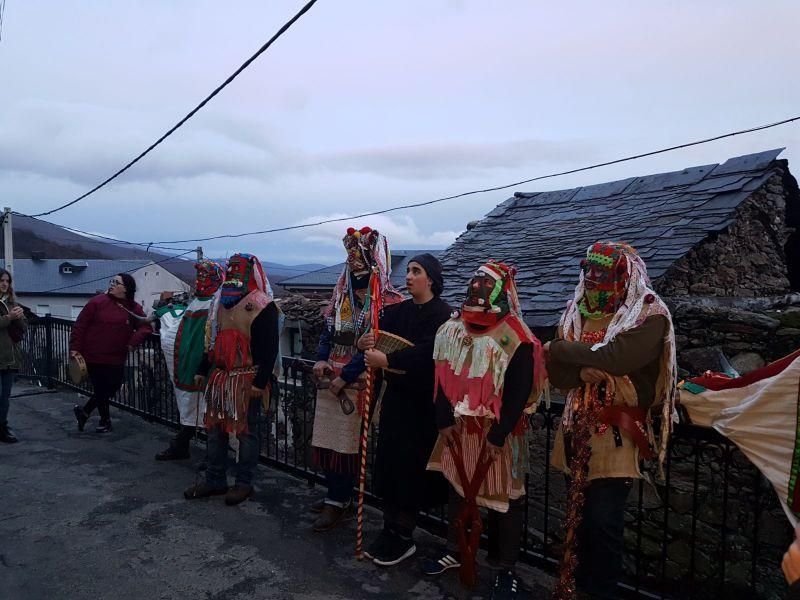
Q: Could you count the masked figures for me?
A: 5